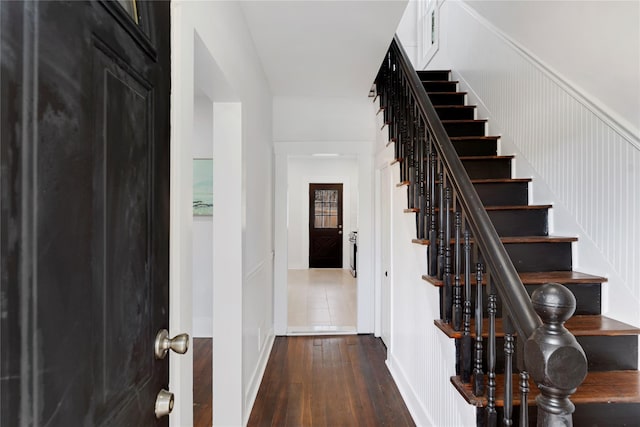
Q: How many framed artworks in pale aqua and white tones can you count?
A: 1